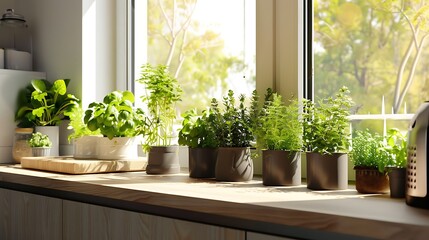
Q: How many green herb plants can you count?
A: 11